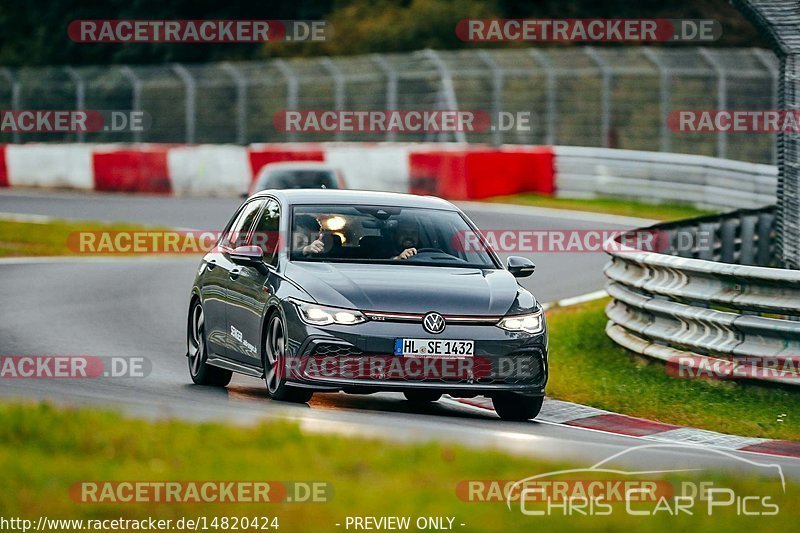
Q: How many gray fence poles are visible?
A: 15